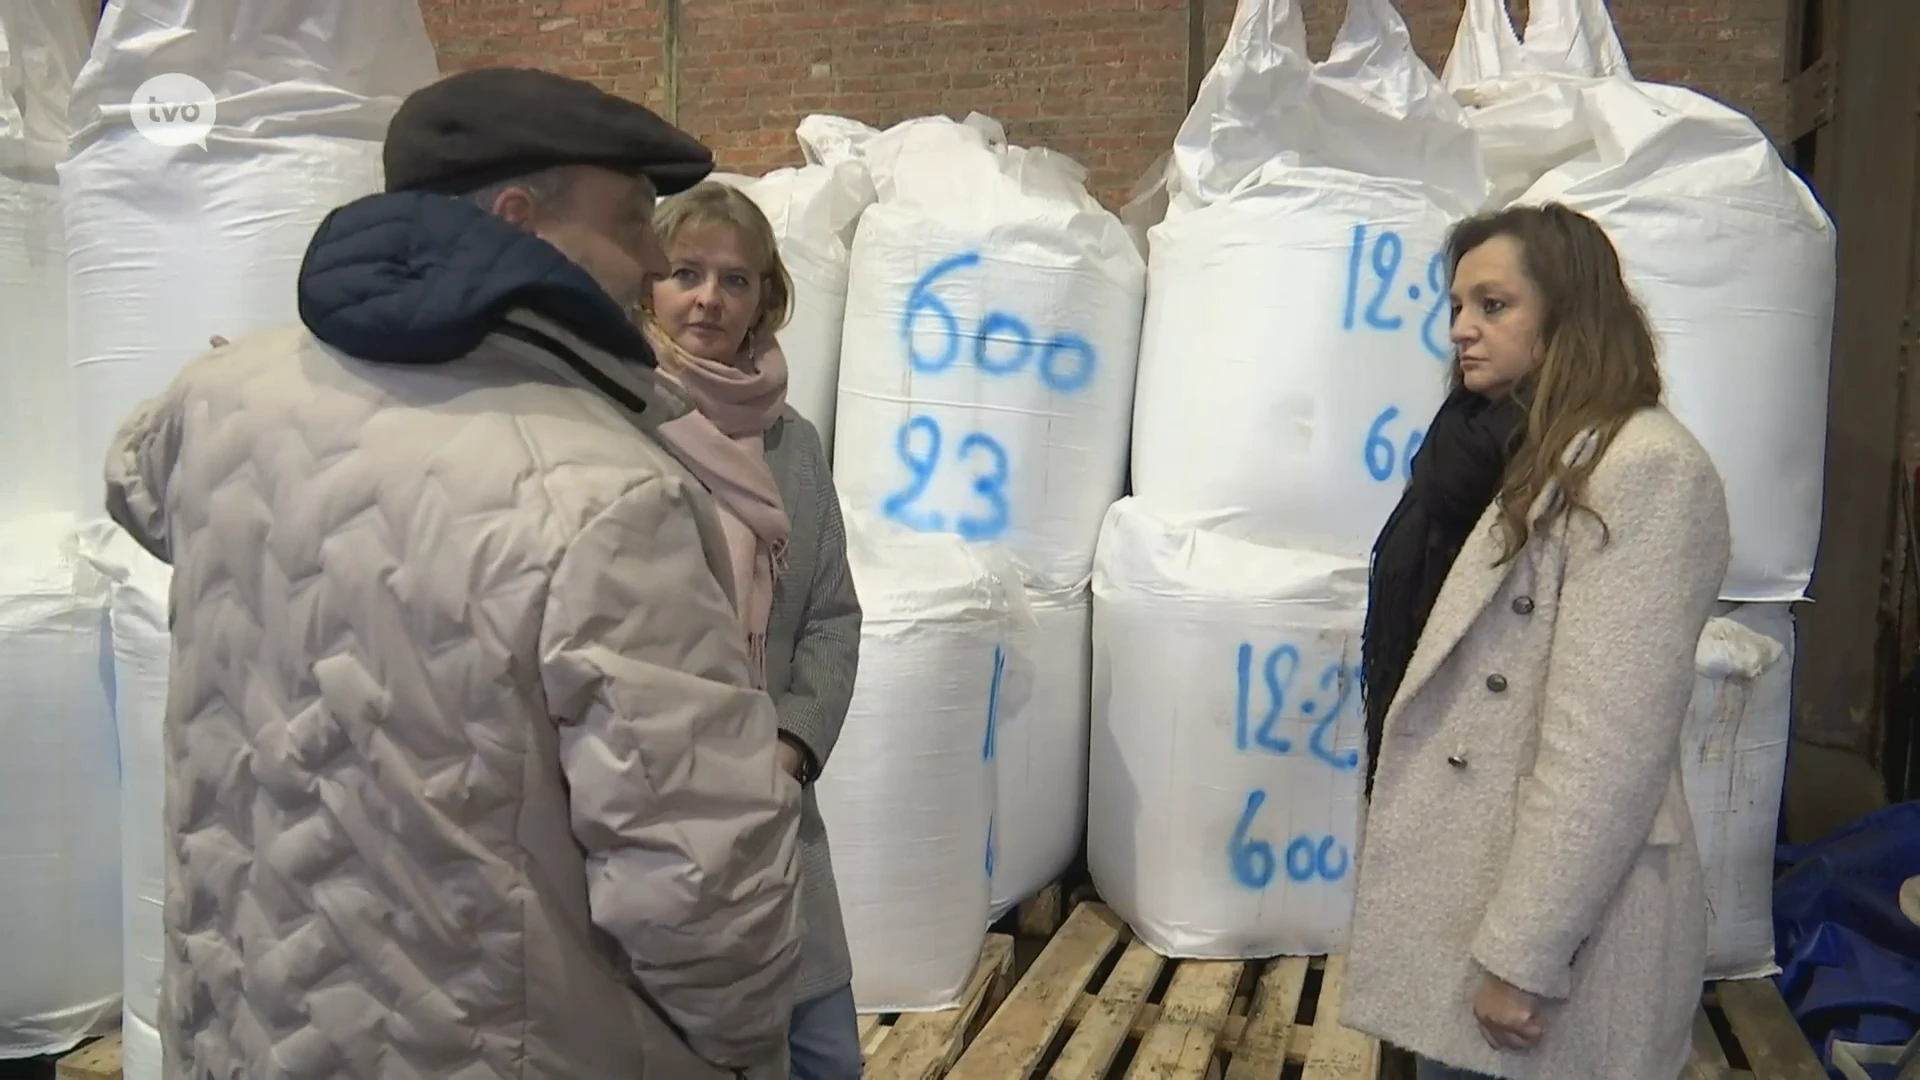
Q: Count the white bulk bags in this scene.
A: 12